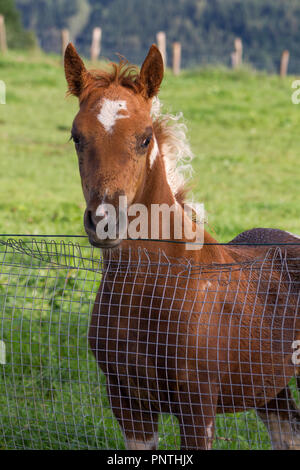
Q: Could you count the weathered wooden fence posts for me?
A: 7